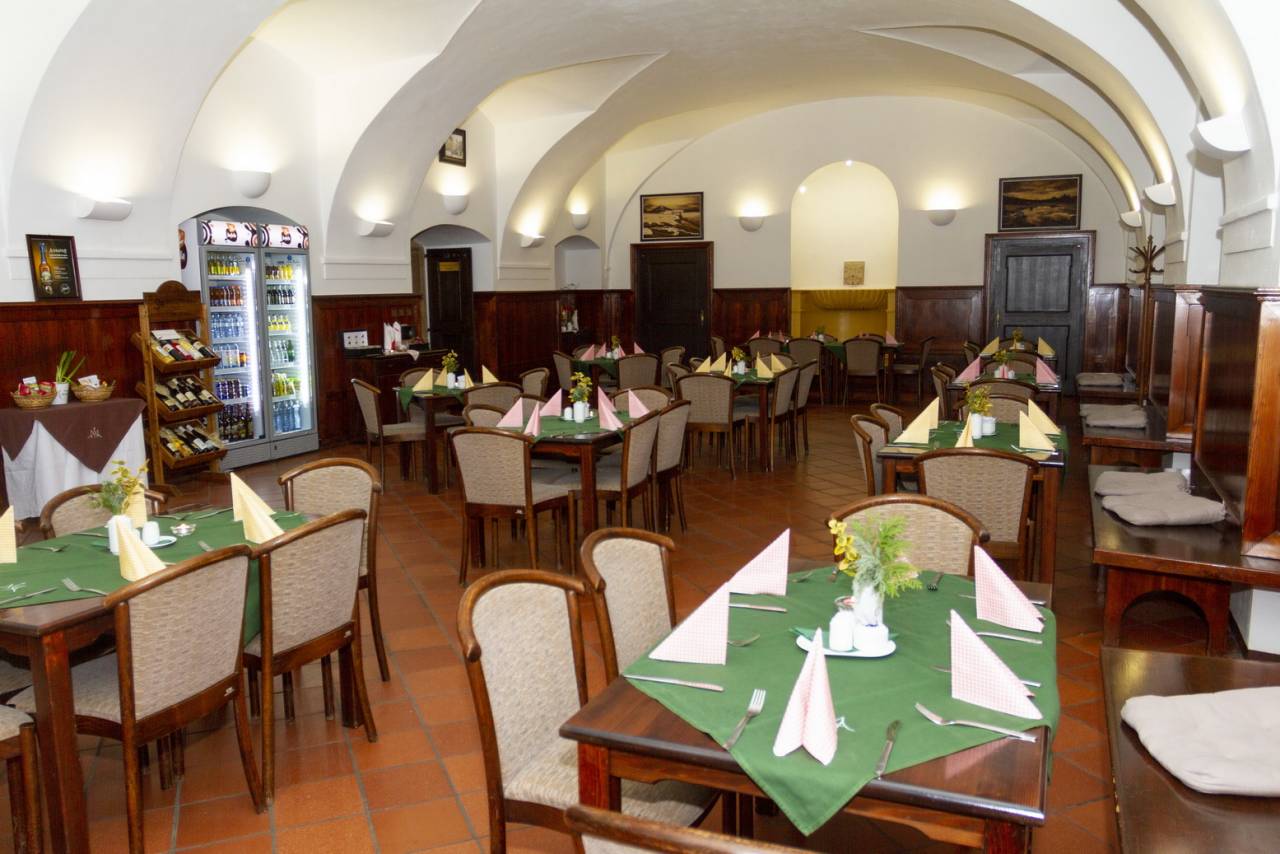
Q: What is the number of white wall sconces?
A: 11